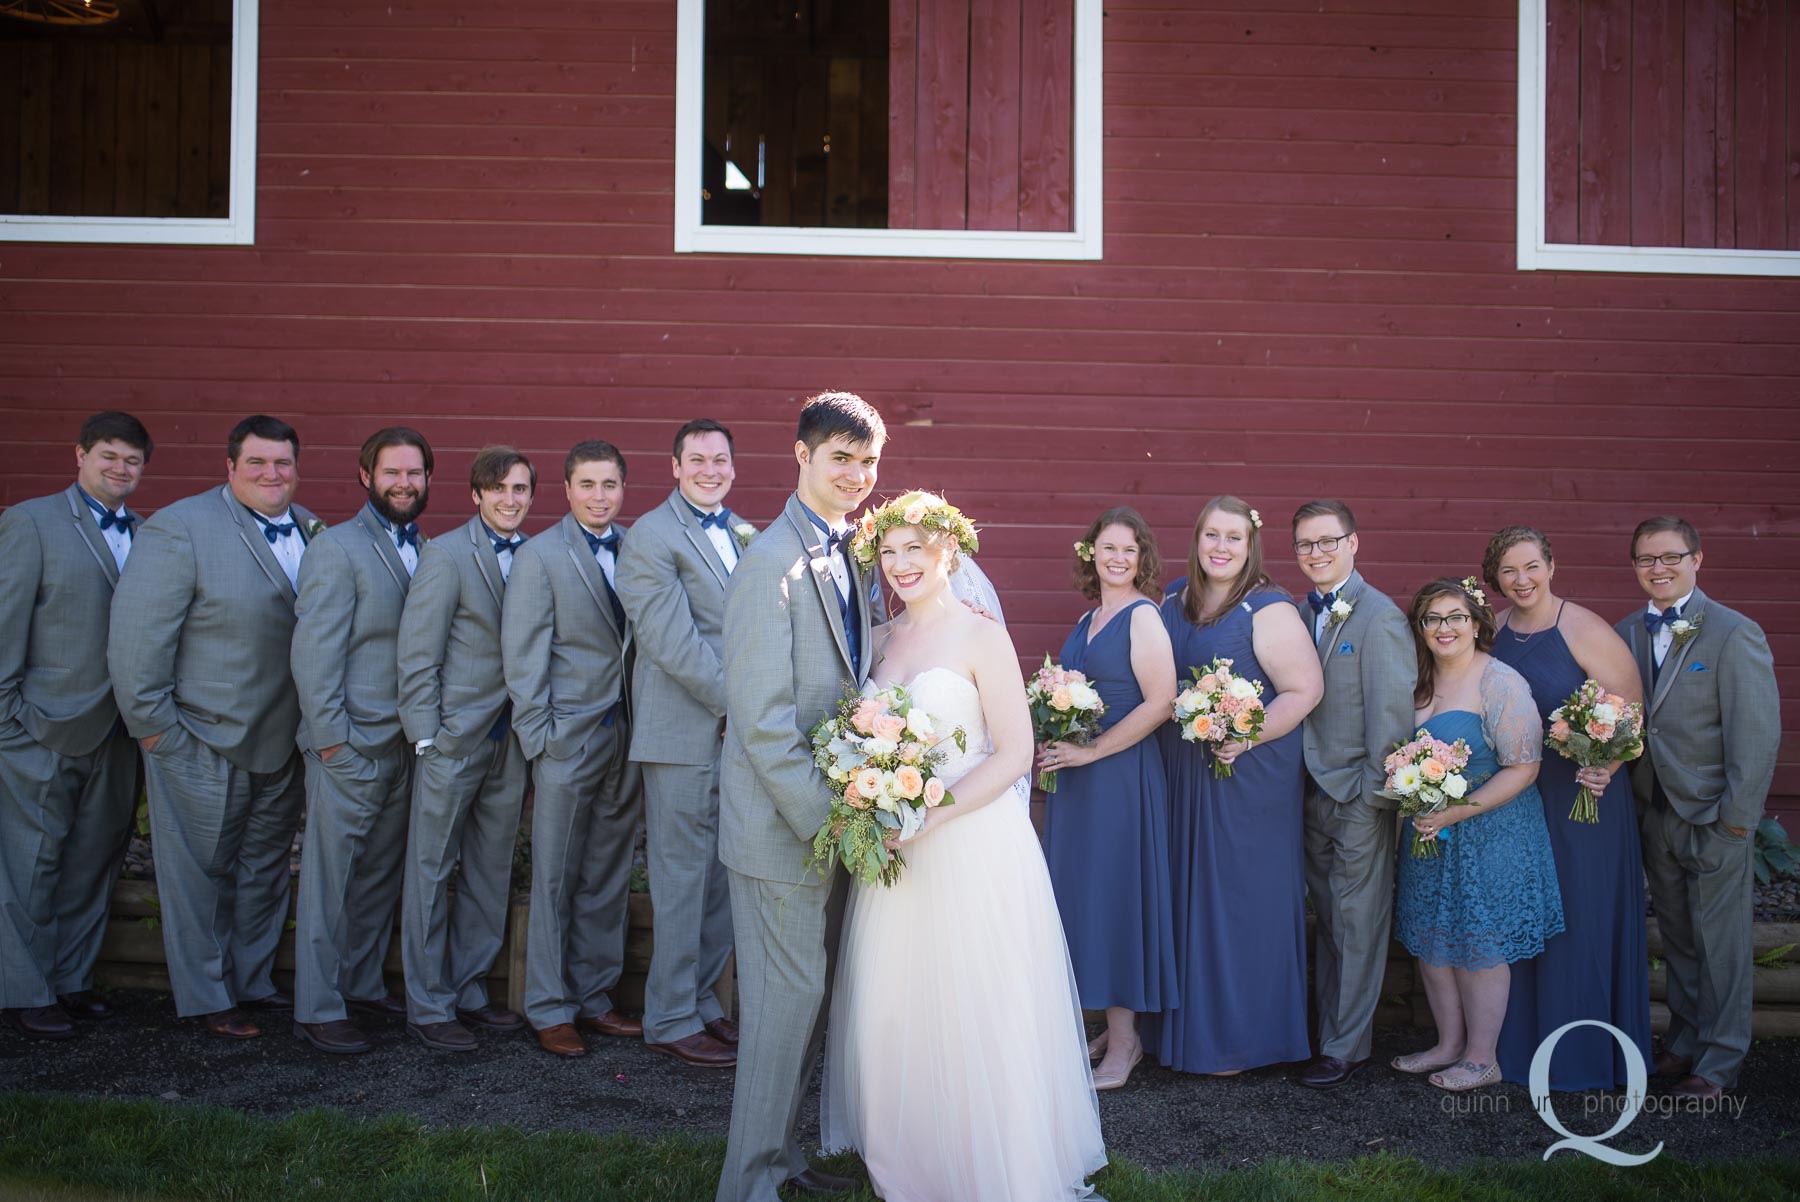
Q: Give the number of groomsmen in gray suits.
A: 8